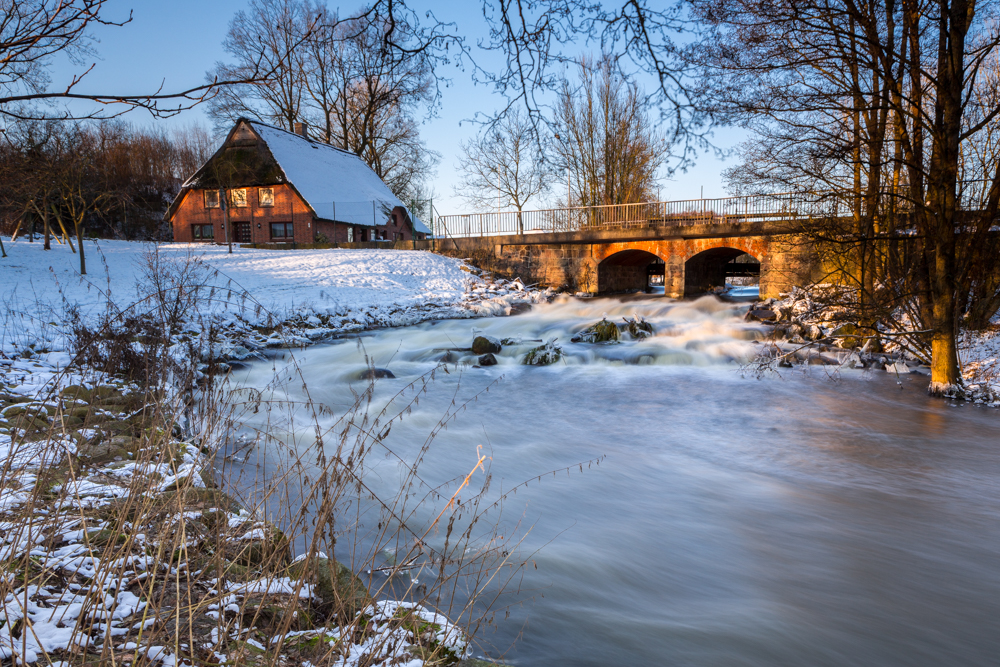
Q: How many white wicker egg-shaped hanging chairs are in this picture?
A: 0